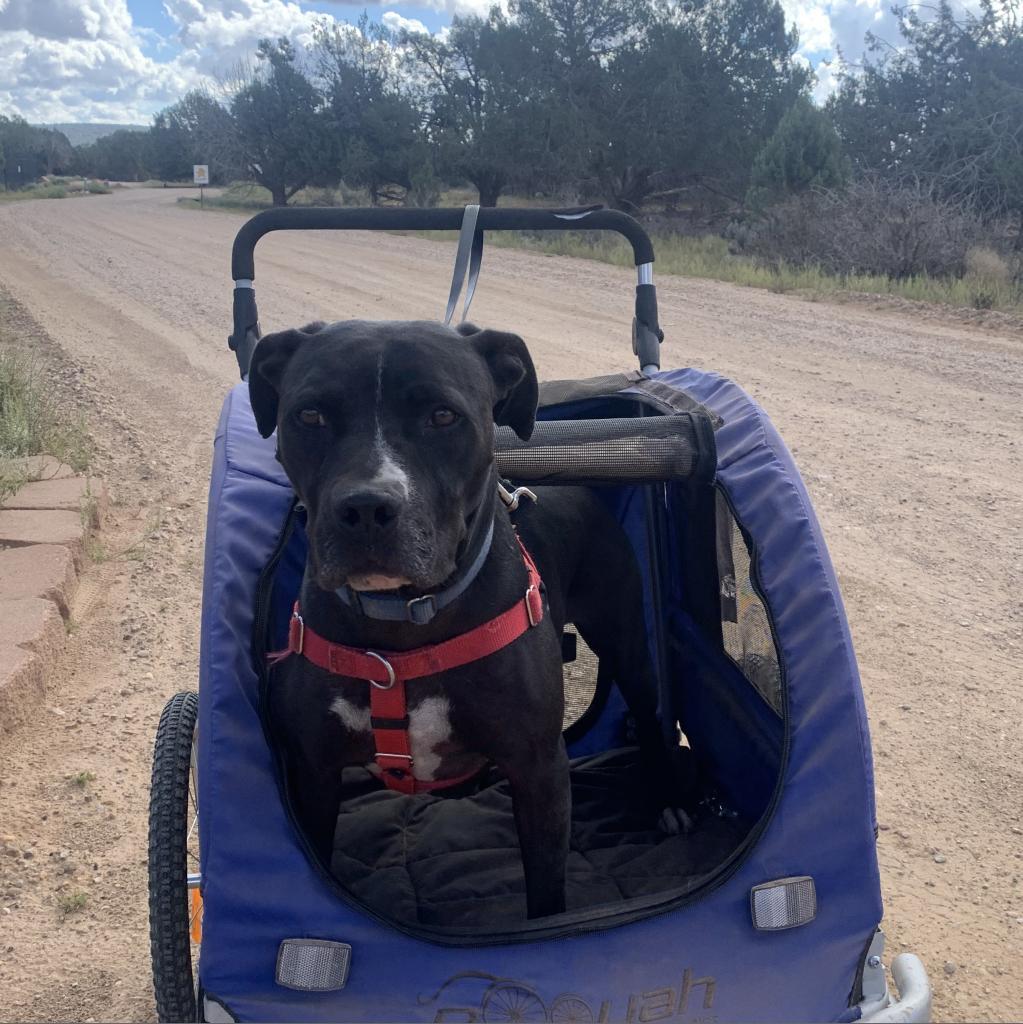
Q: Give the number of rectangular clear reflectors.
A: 2